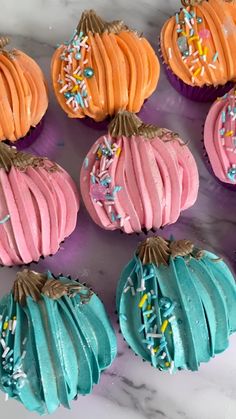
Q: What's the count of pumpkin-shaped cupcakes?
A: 8